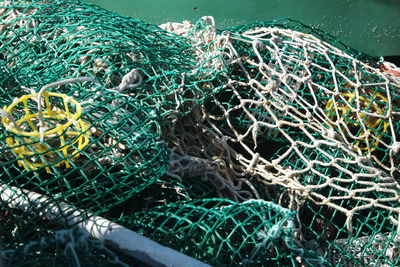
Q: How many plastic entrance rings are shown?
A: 2